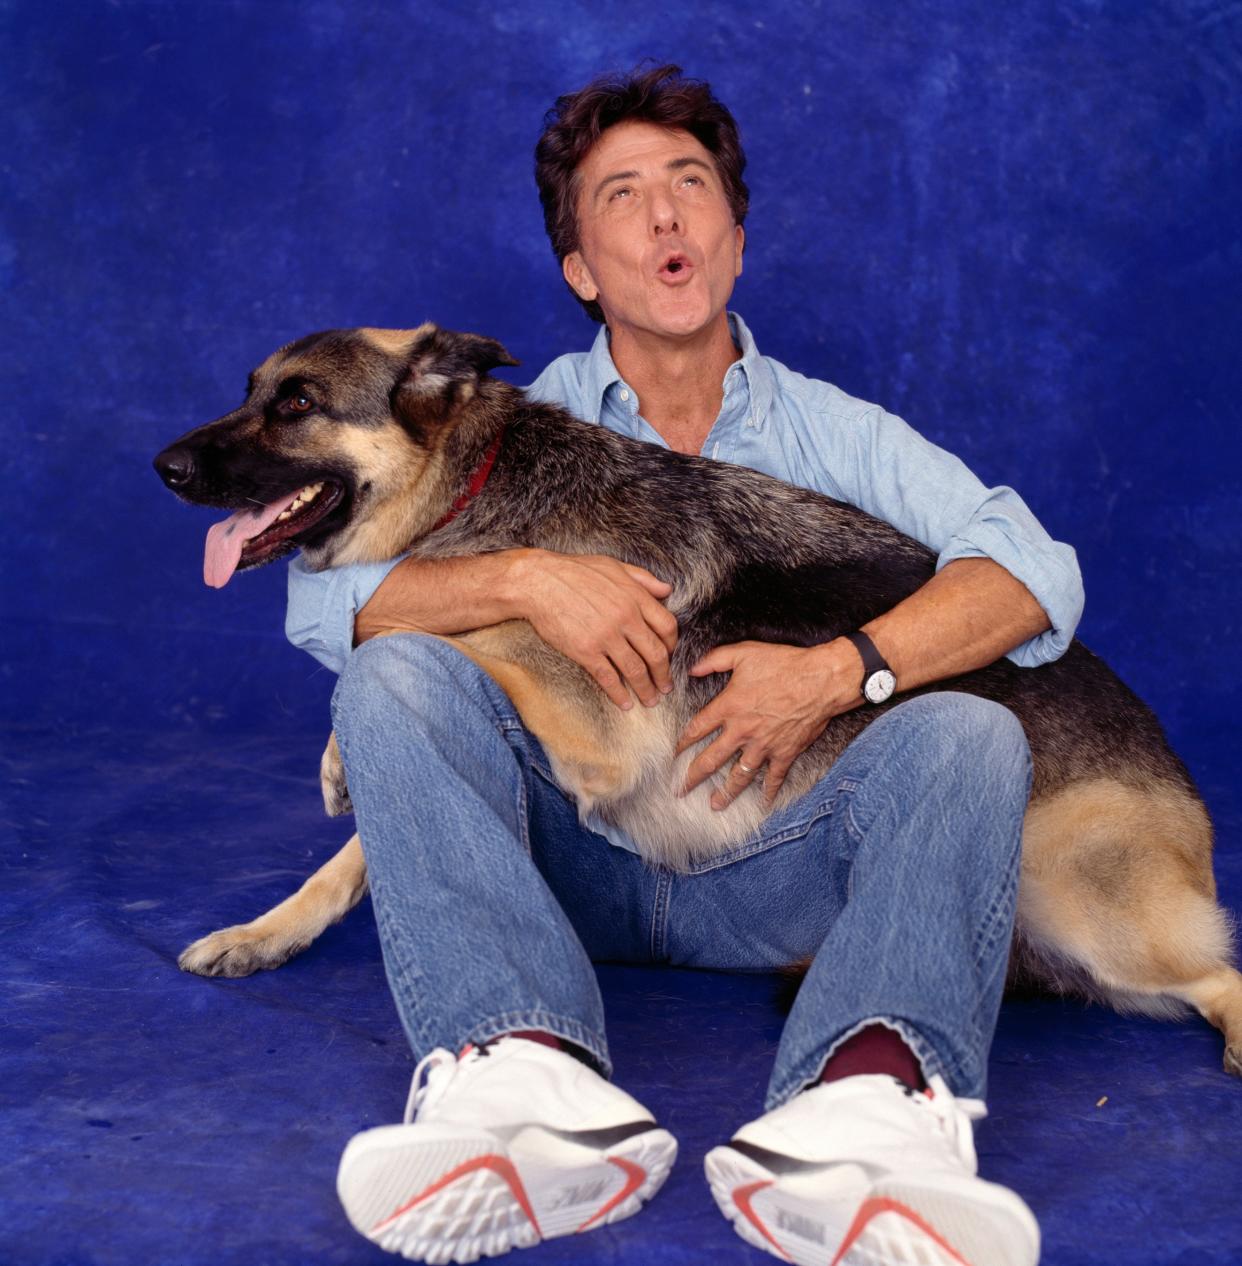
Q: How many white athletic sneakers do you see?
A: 2